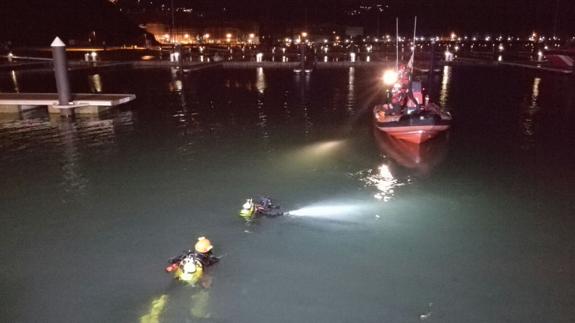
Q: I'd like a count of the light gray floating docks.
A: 1